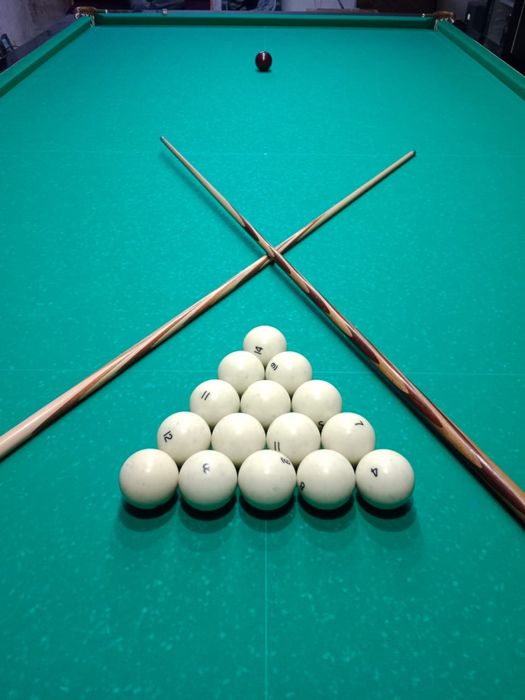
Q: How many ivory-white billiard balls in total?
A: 15